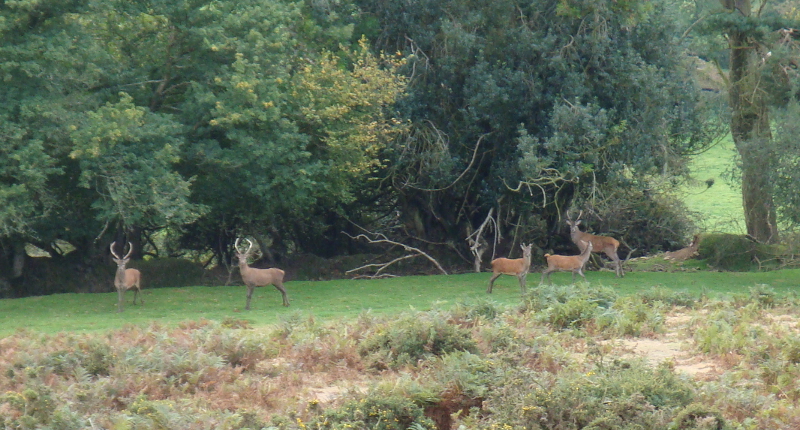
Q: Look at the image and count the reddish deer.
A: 5